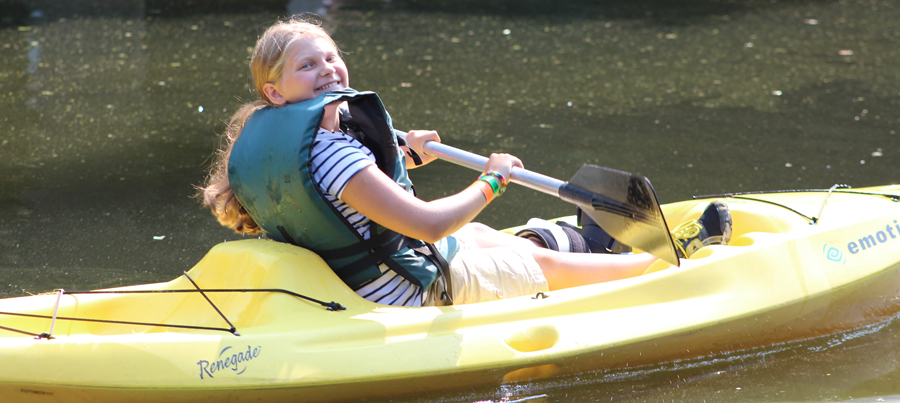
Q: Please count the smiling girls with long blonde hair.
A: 1